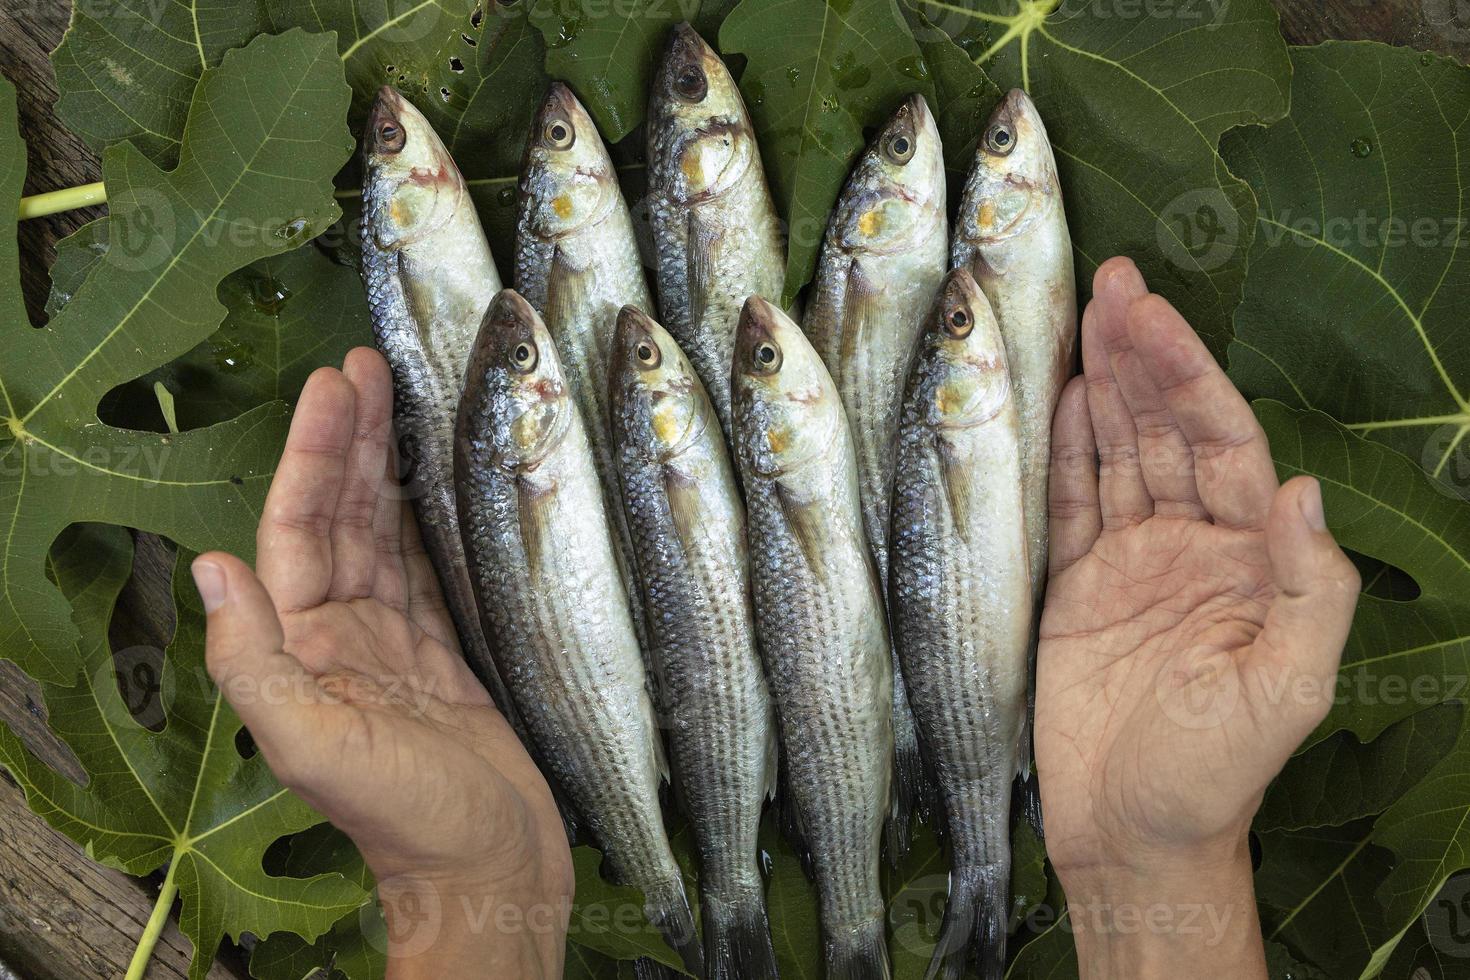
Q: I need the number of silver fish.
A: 9